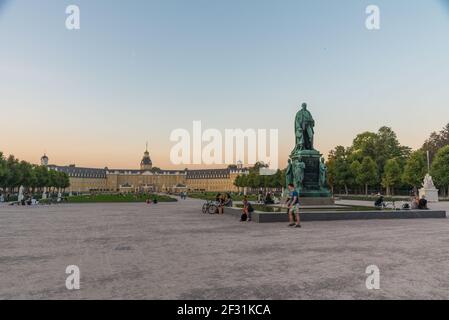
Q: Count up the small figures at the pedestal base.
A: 3